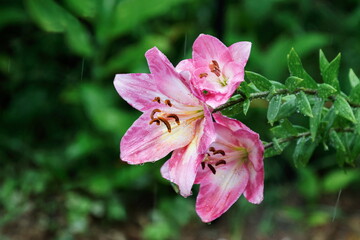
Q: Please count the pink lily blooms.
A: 3